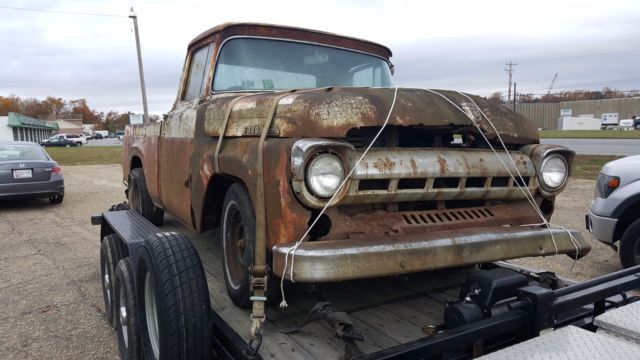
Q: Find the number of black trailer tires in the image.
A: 3